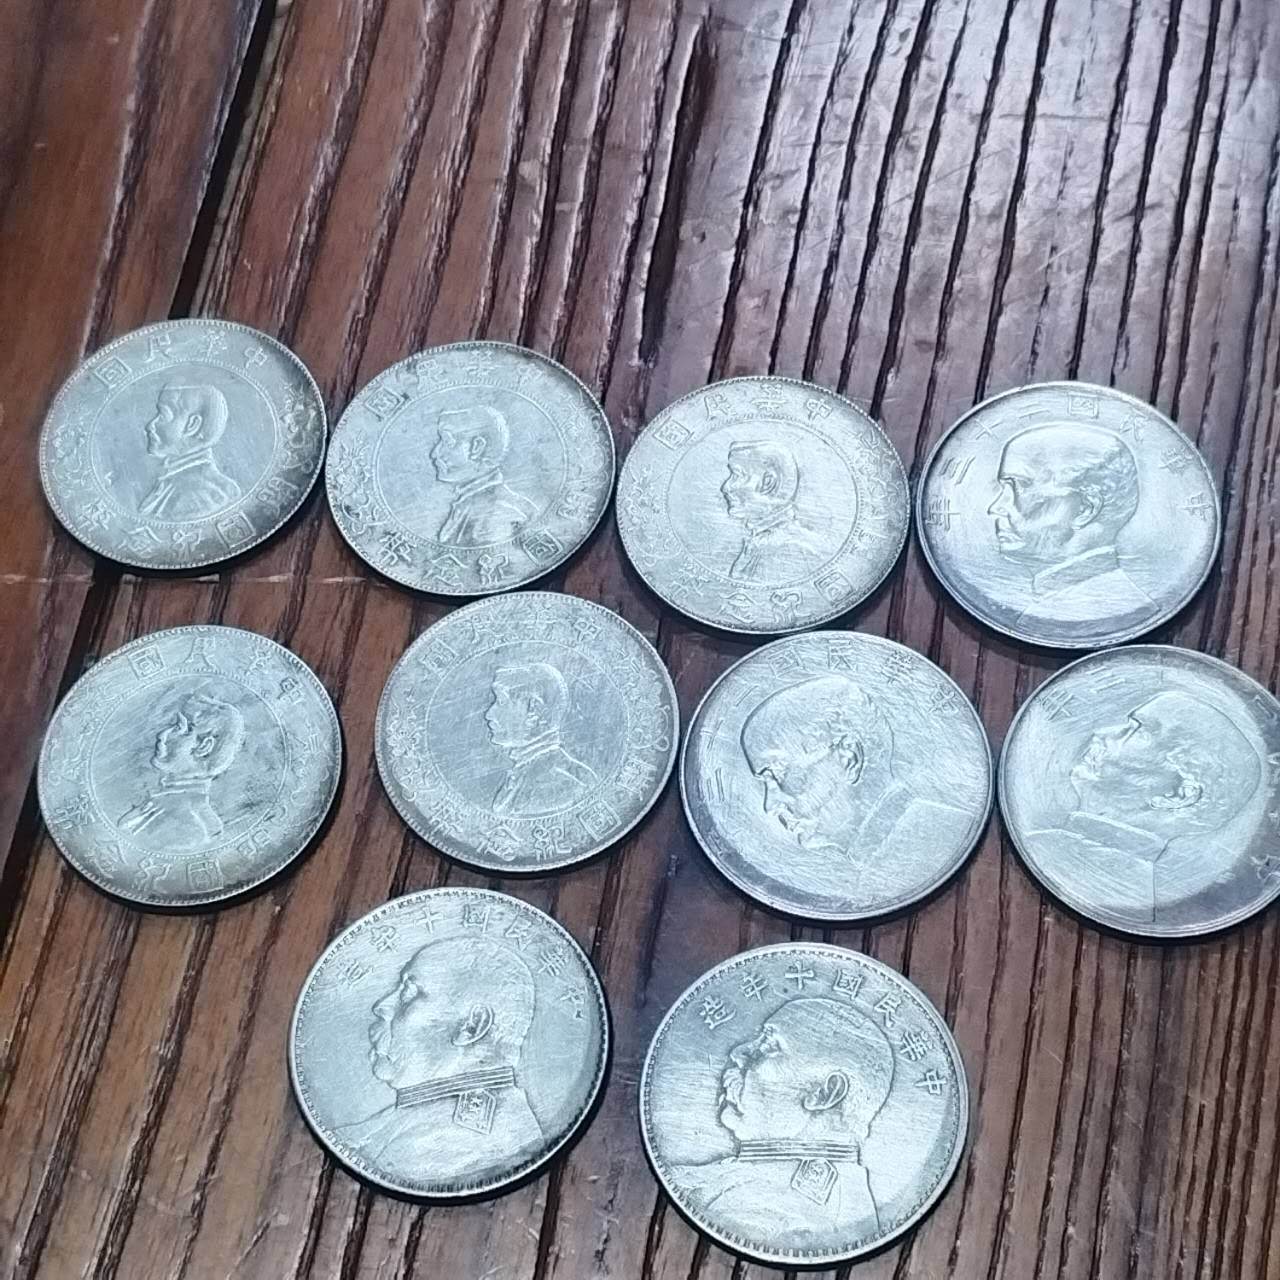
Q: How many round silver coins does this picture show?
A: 10